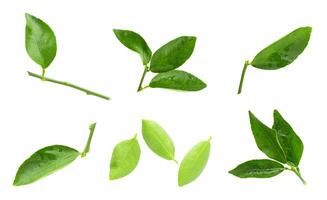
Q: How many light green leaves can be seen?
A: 3